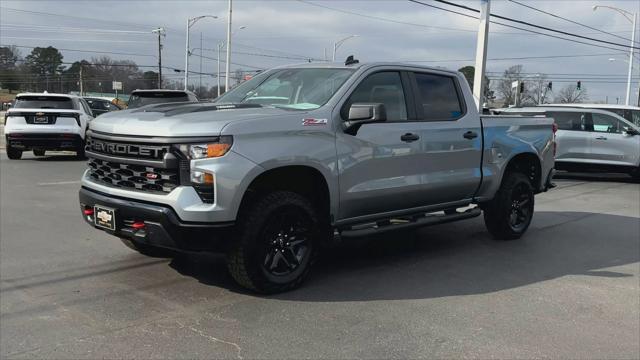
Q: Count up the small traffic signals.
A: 3